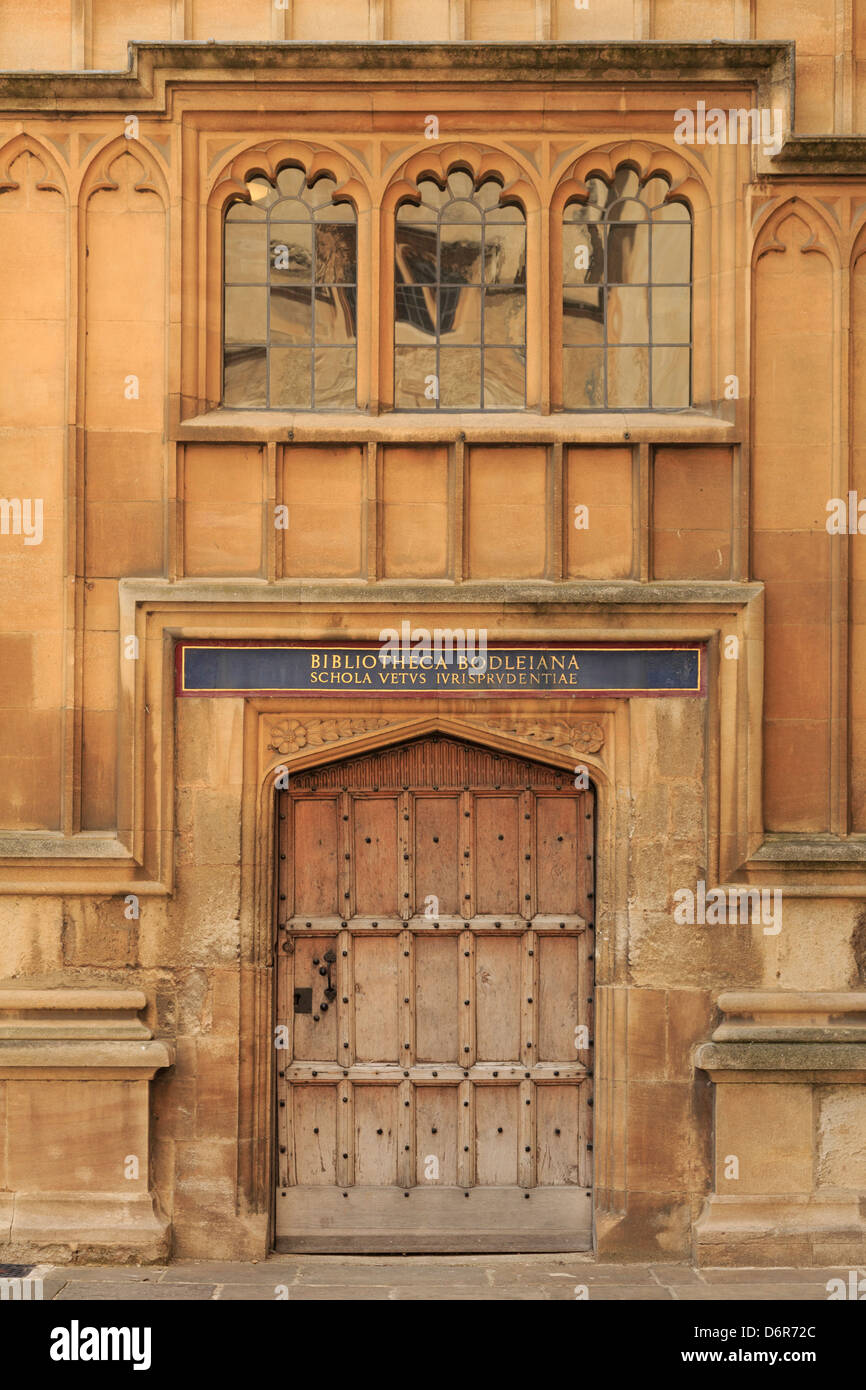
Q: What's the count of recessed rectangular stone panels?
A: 6